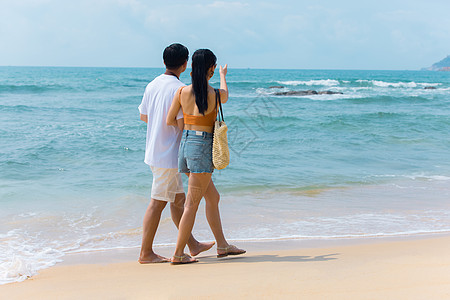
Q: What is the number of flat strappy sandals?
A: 2